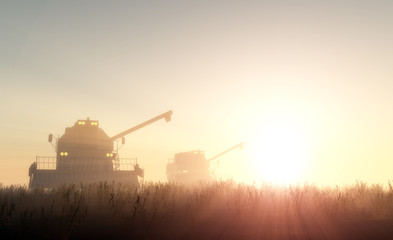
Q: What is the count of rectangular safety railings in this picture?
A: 2